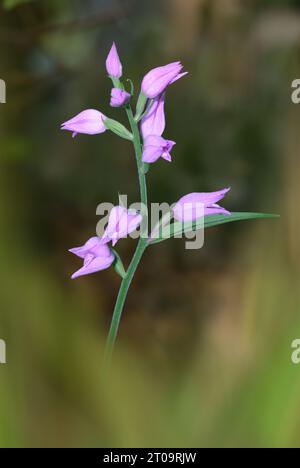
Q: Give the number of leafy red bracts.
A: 0